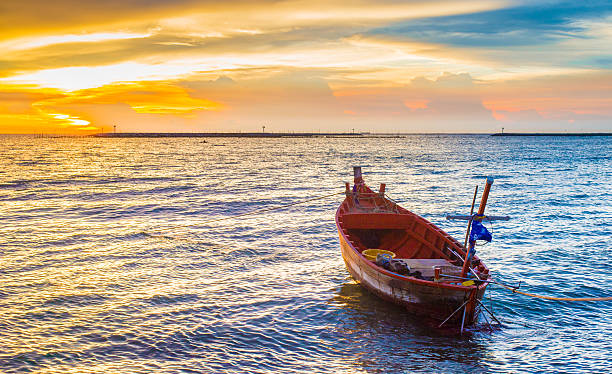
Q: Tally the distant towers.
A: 4